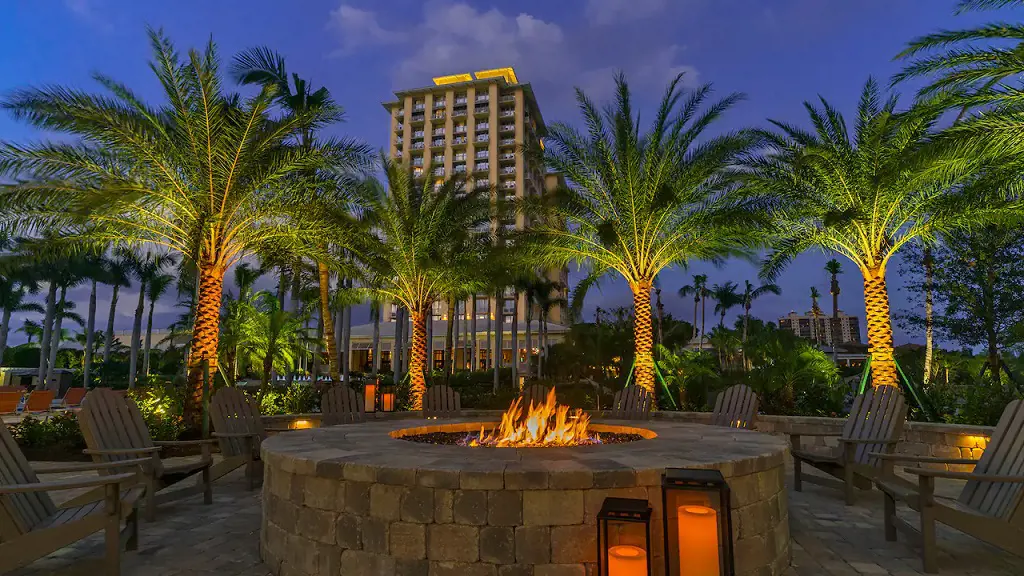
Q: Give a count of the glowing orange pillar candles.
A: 4